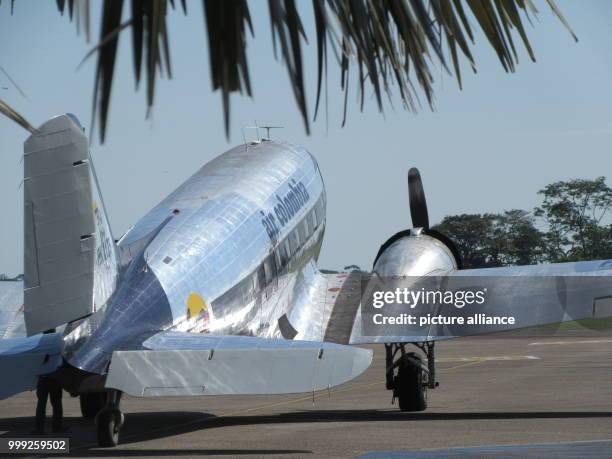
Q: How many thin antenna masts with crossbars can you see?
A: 1